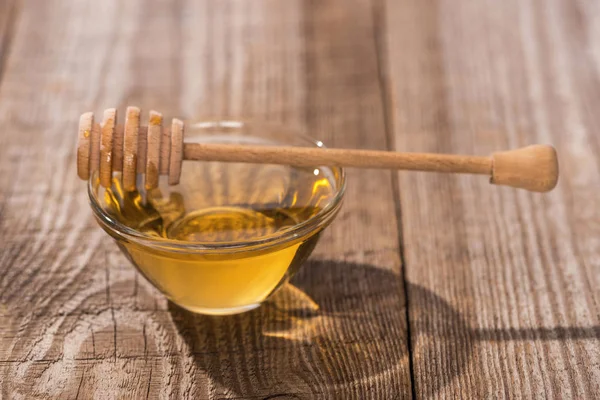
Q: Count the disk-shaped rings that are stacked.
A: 5